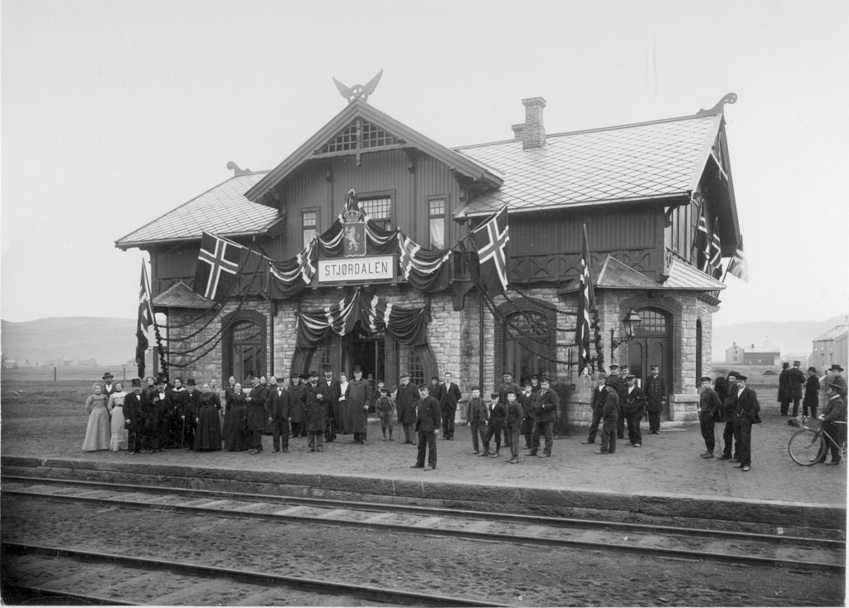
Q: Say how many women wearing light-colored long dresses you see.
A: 2